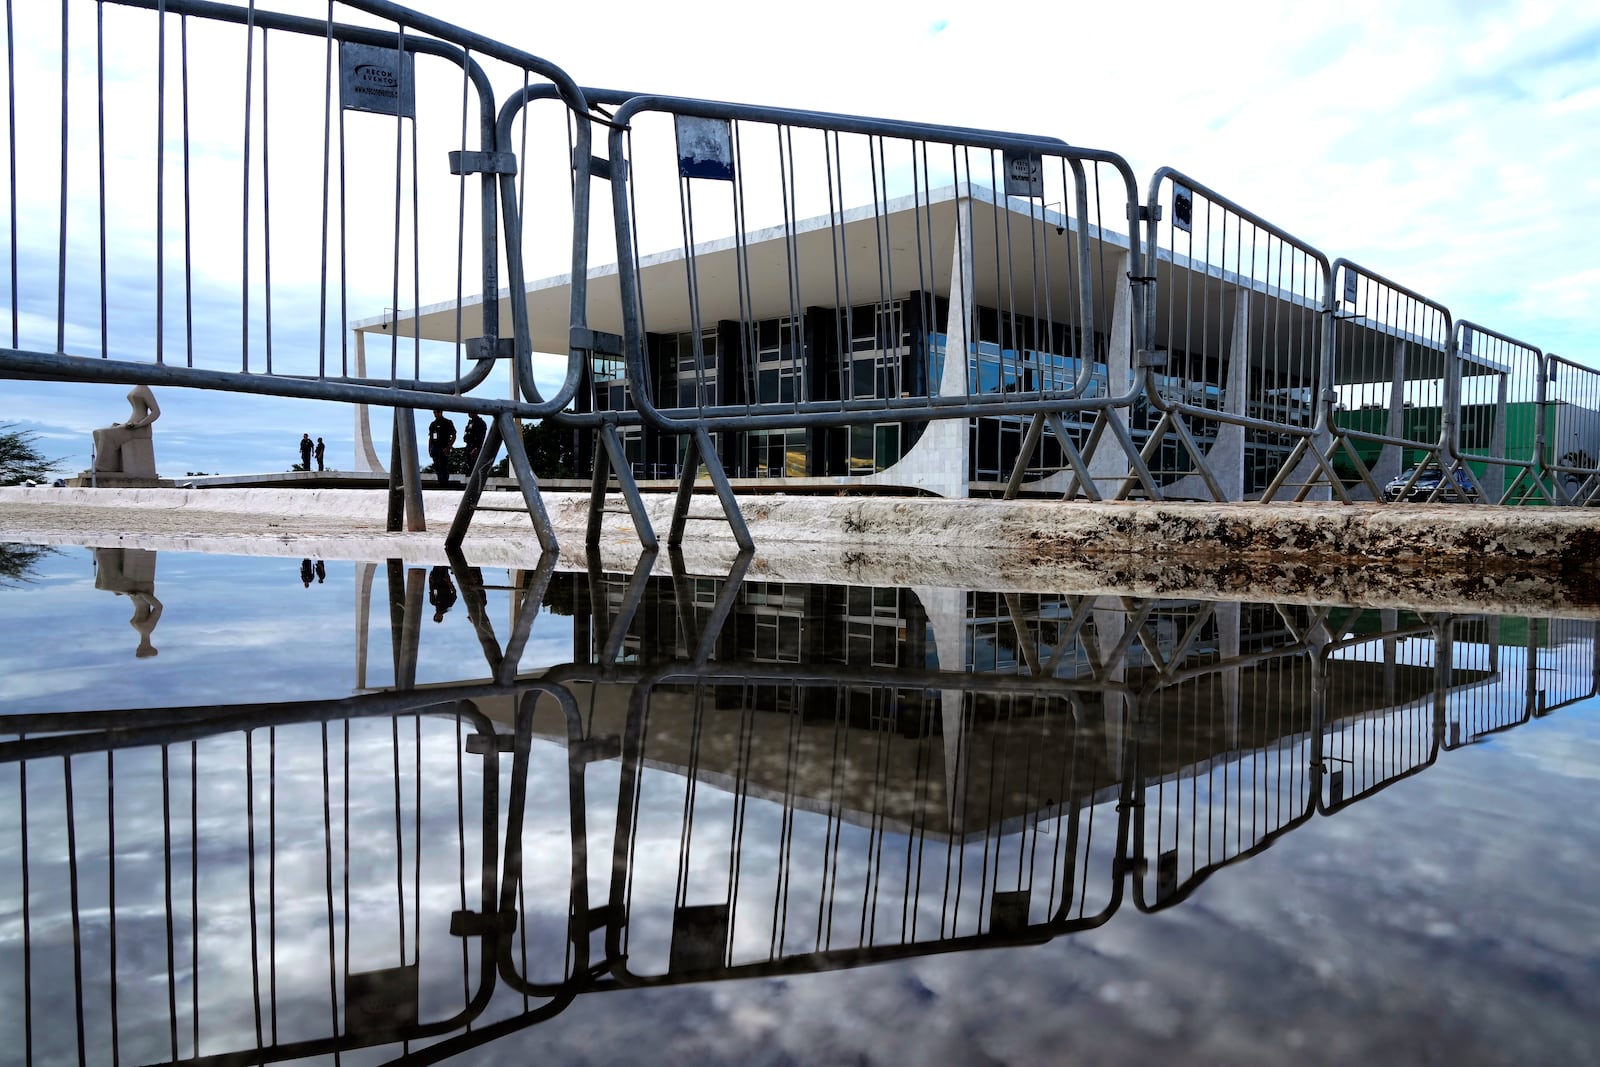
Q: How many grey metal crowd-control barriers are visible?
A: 8